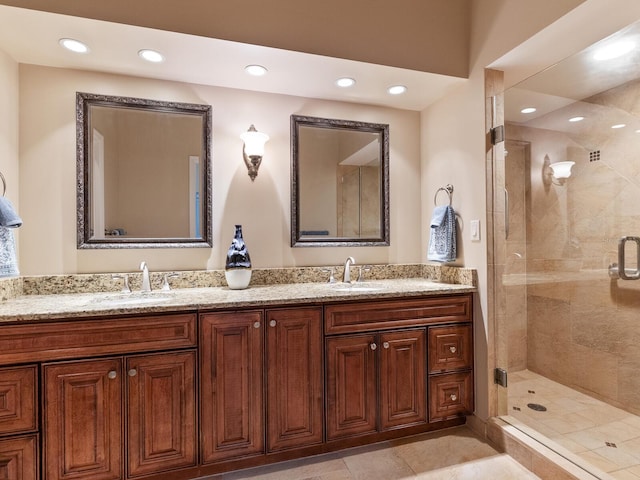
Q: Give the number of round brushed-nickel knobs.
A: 8